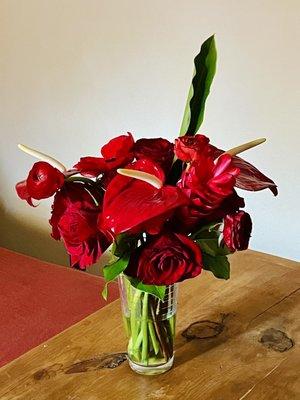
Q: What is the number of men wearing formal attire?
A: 0